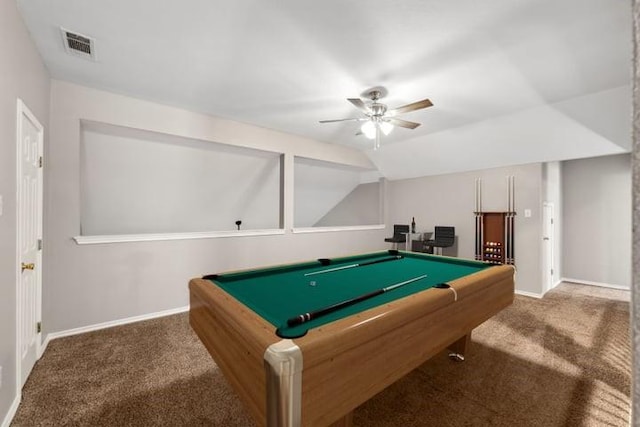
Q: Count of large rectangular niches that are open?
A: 2